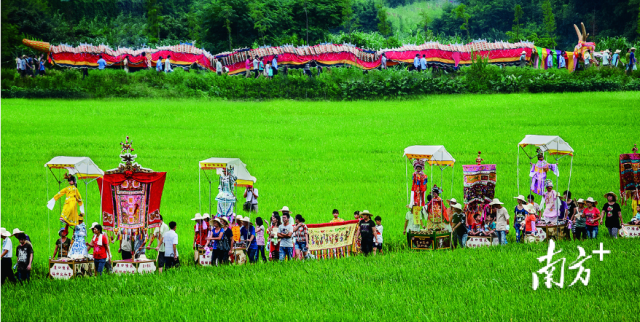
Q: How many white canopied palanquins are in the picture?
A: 4